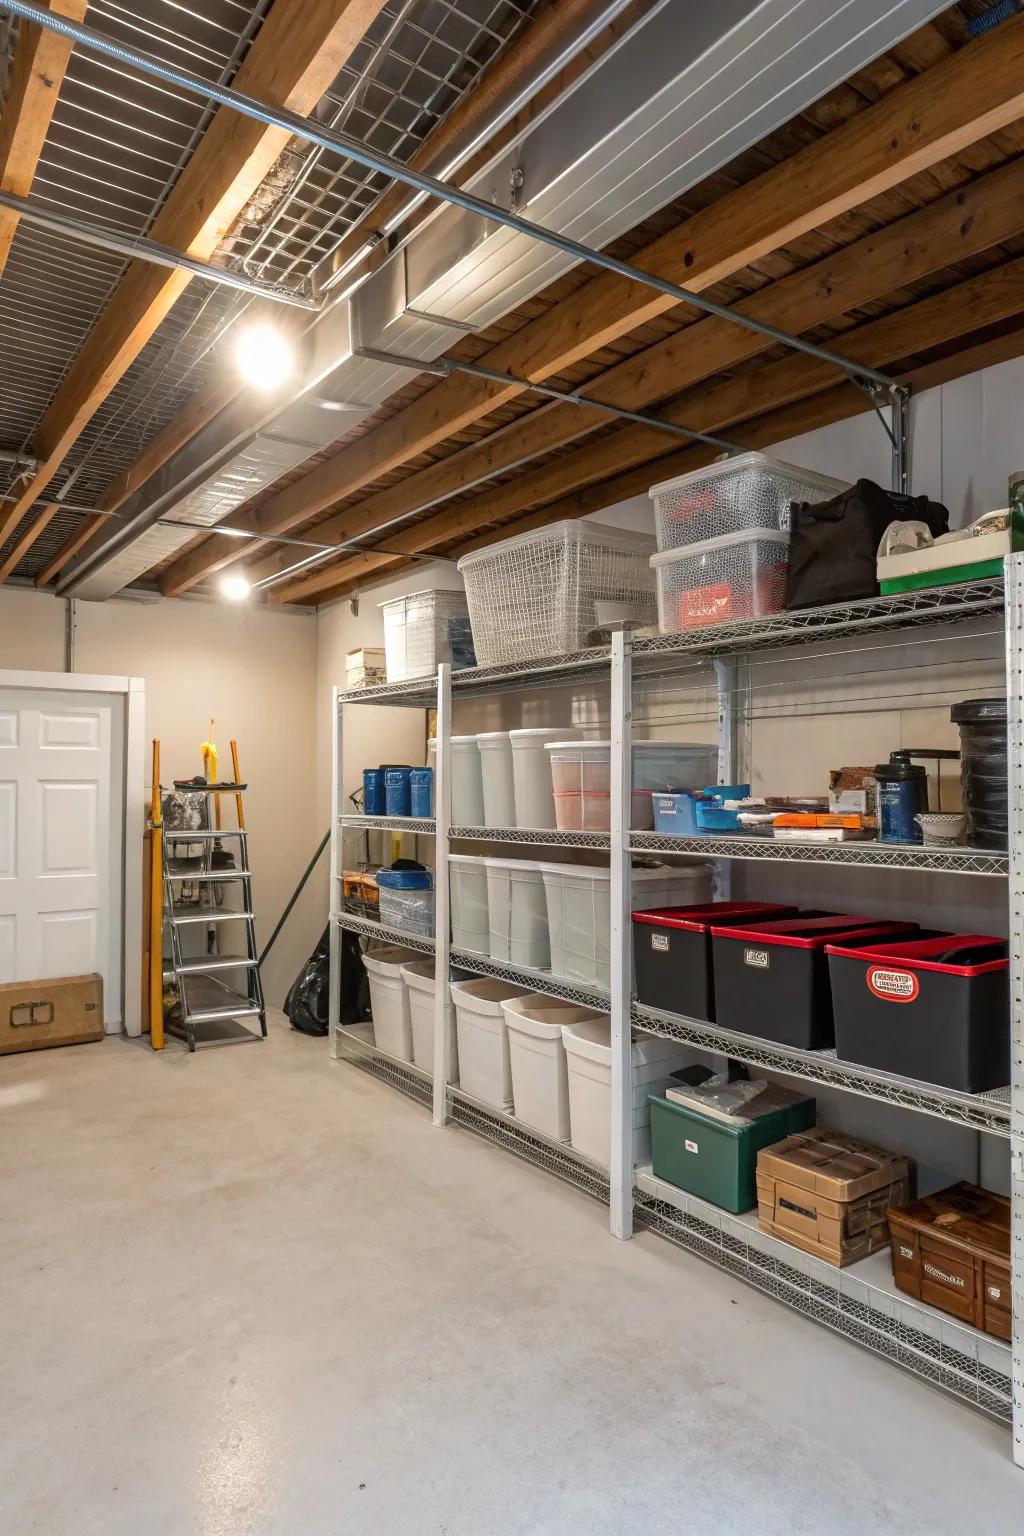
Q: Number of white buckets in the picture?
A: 5